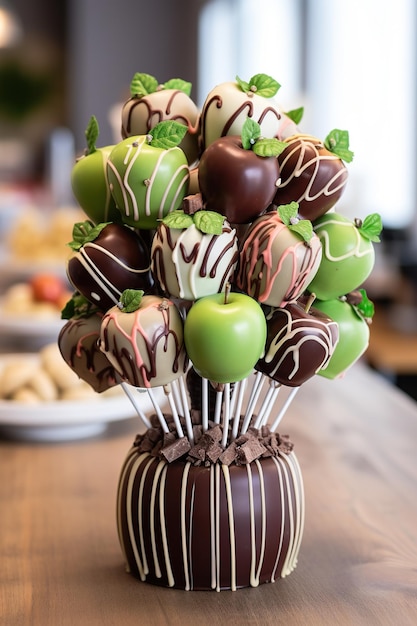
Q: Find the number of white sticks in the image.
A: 15